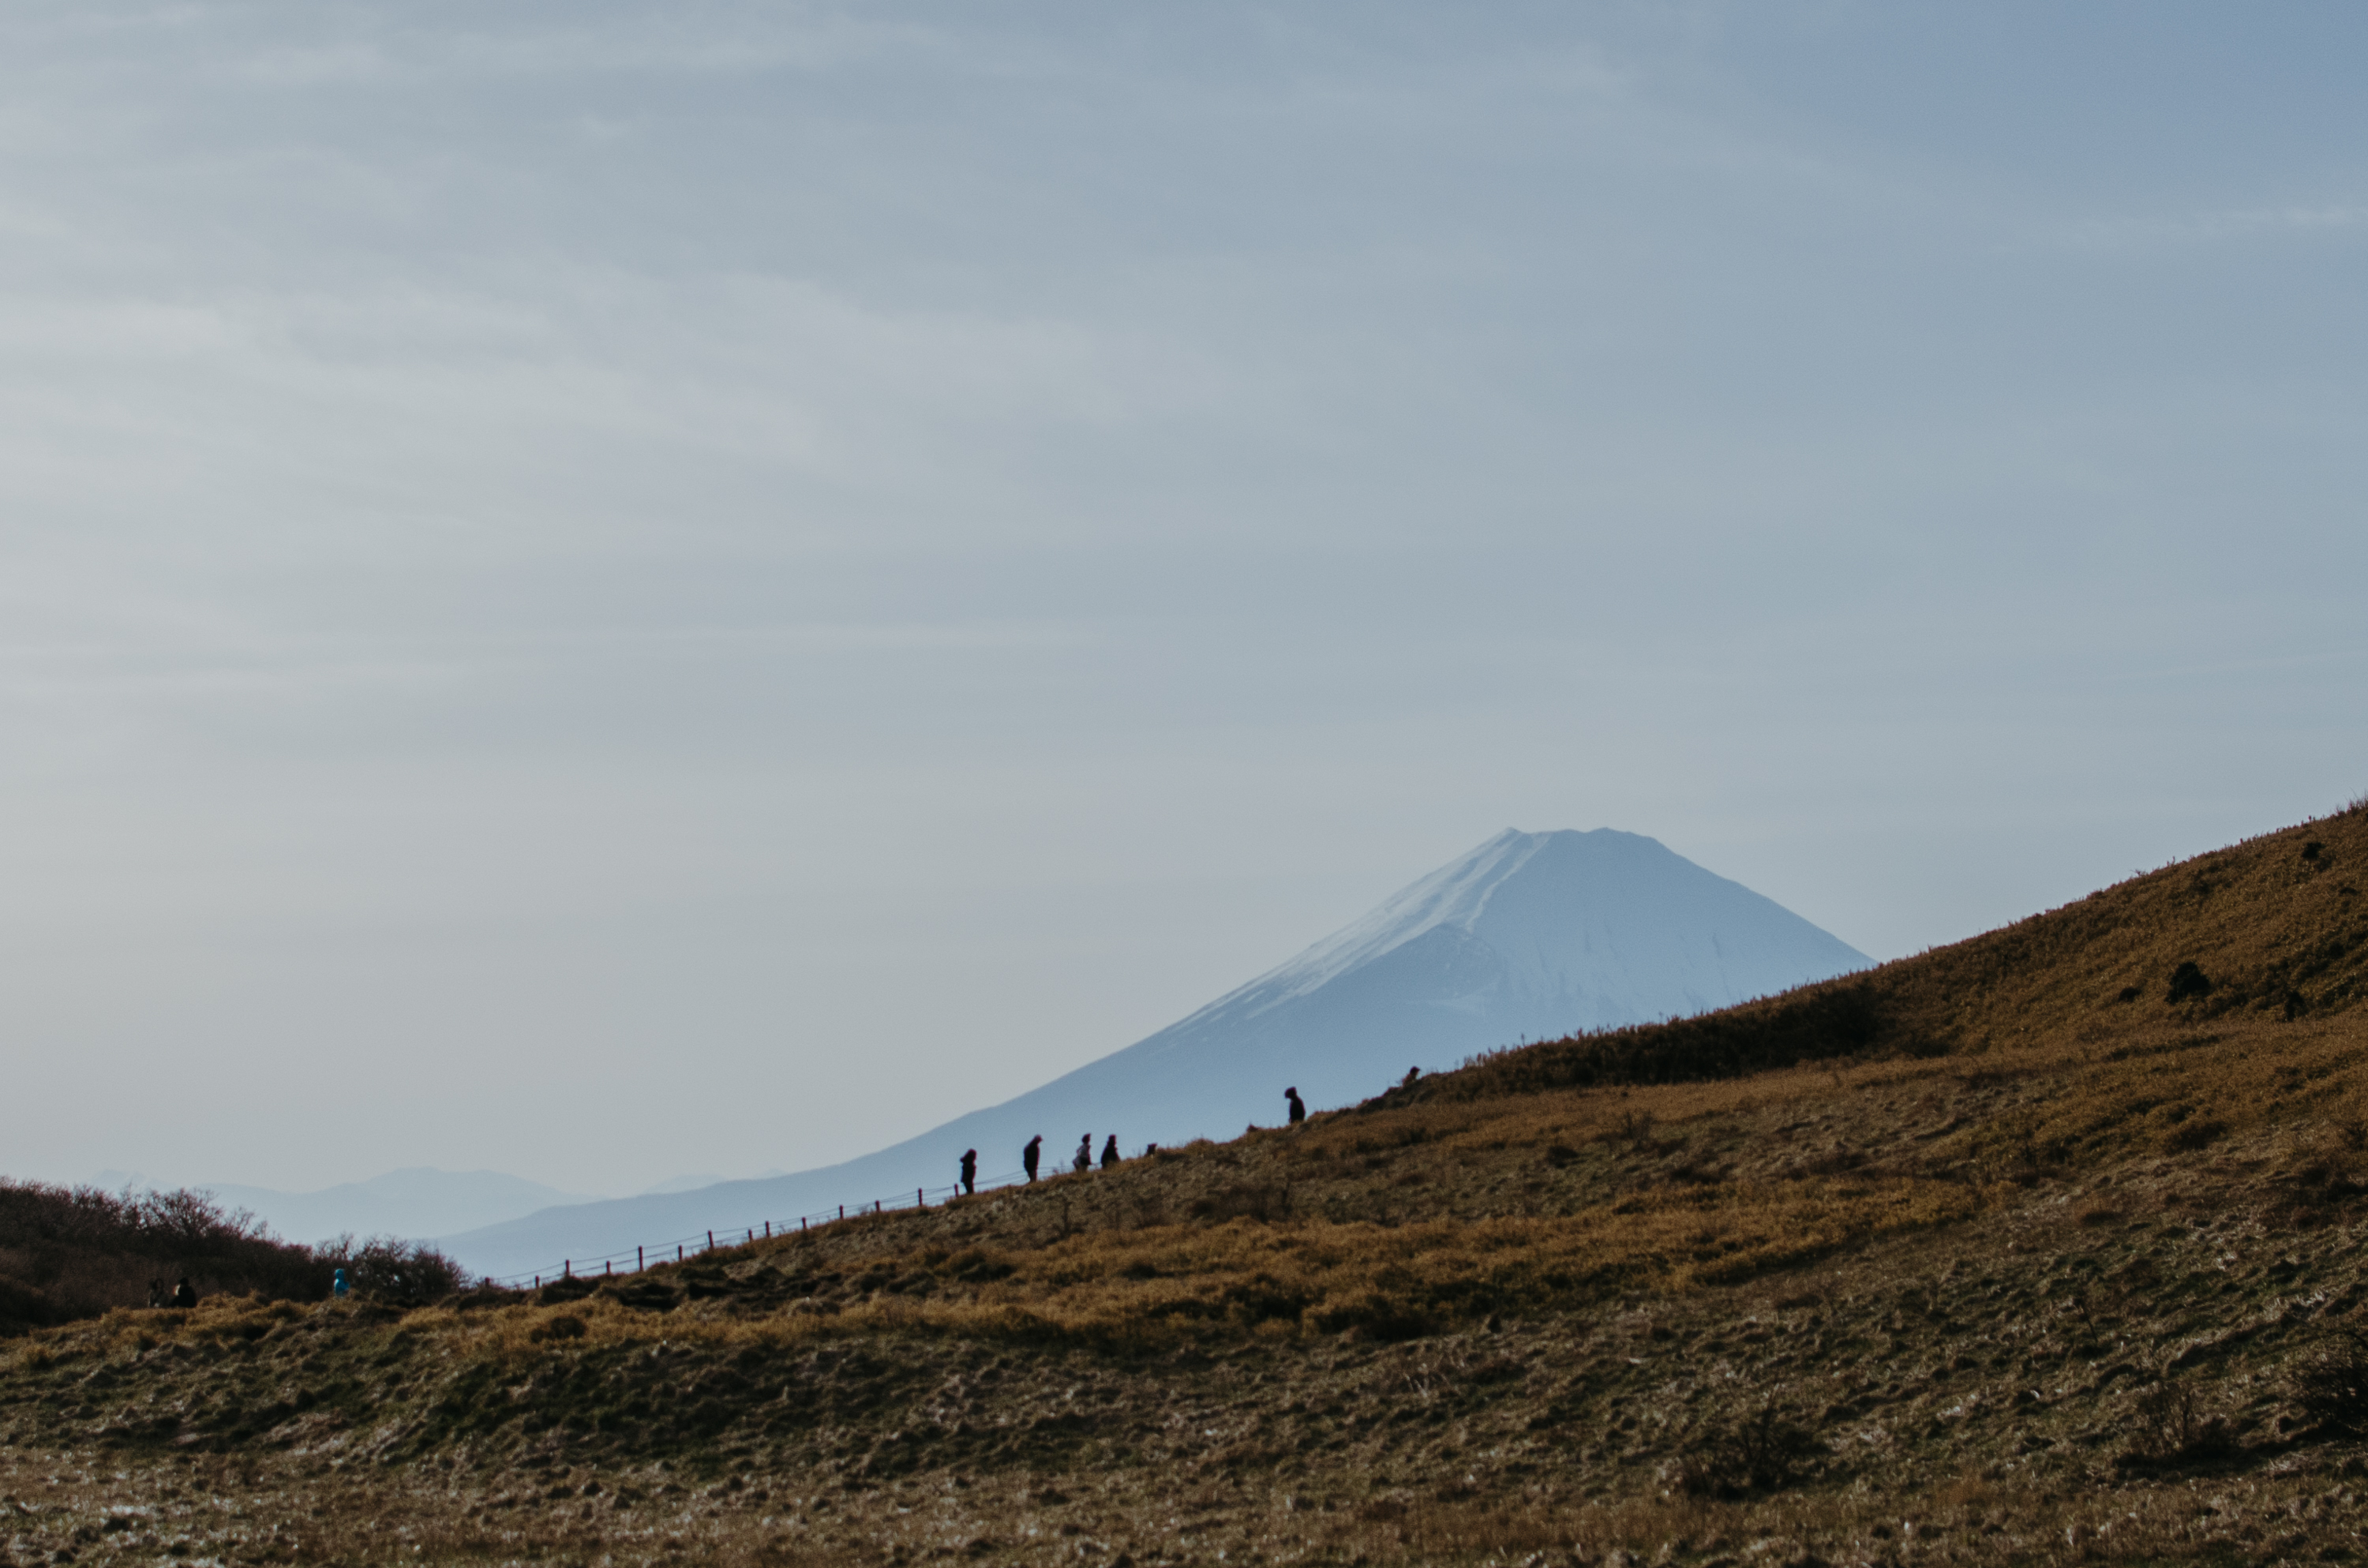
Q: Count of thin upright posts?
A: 14